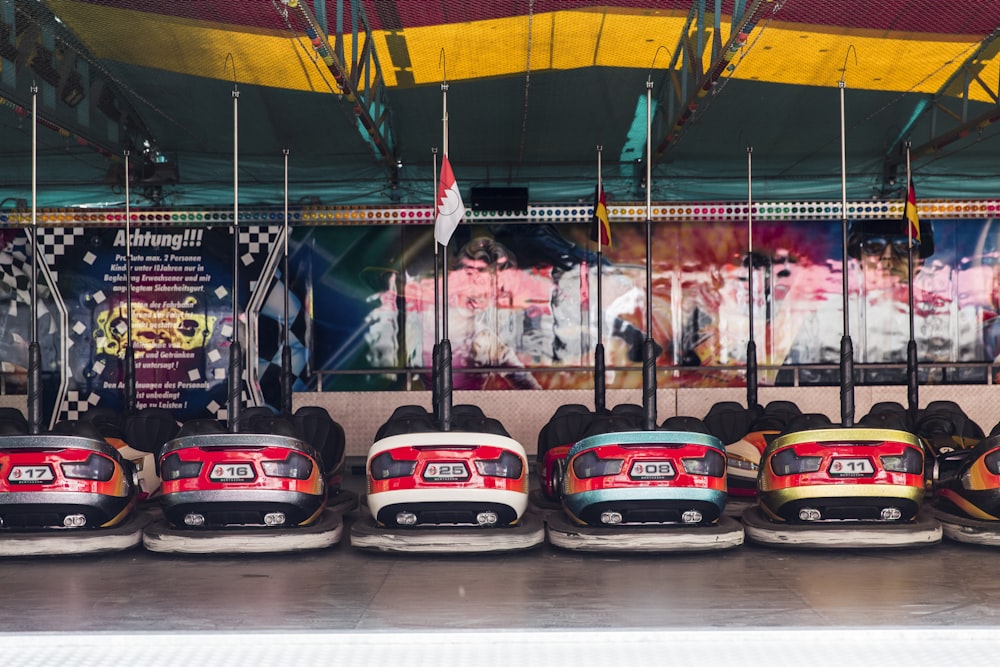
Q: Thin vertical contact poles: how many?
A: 11